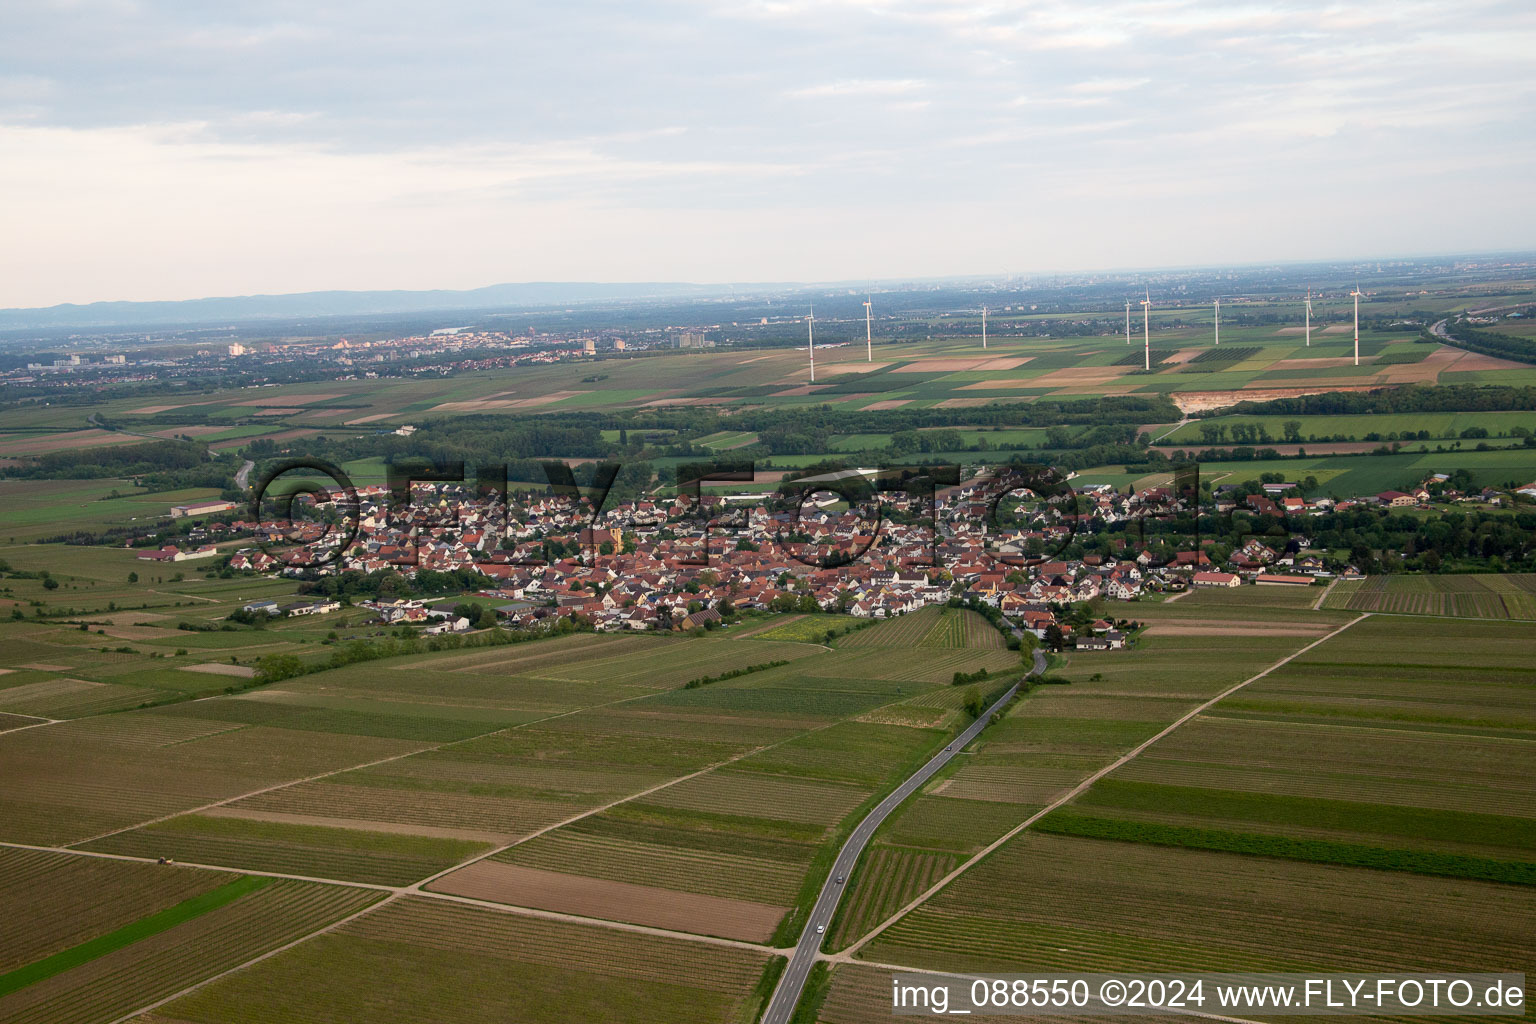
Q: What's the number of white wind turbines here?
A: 8